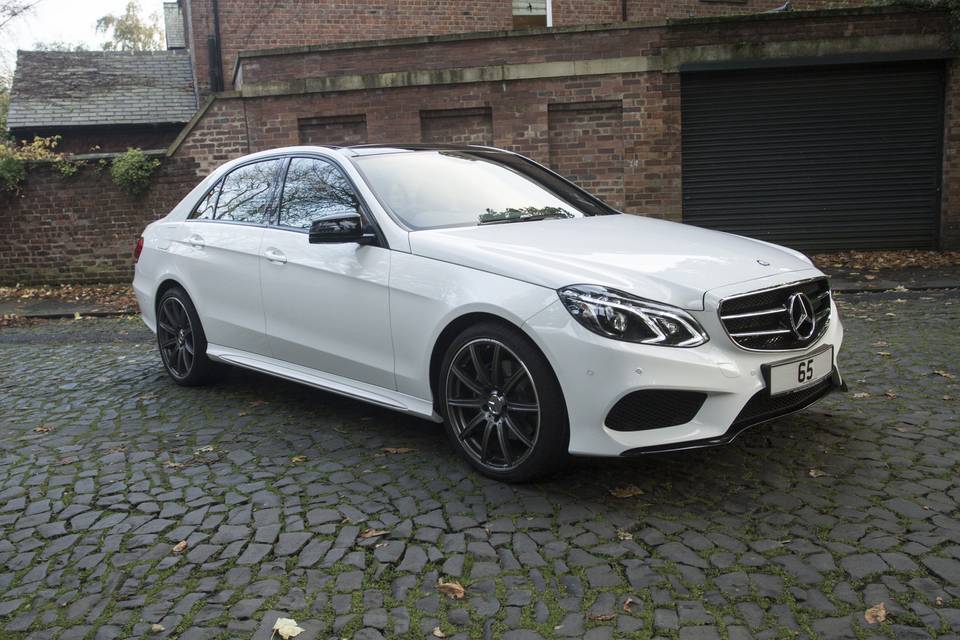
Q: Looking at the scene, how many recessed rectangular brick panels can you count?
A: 3